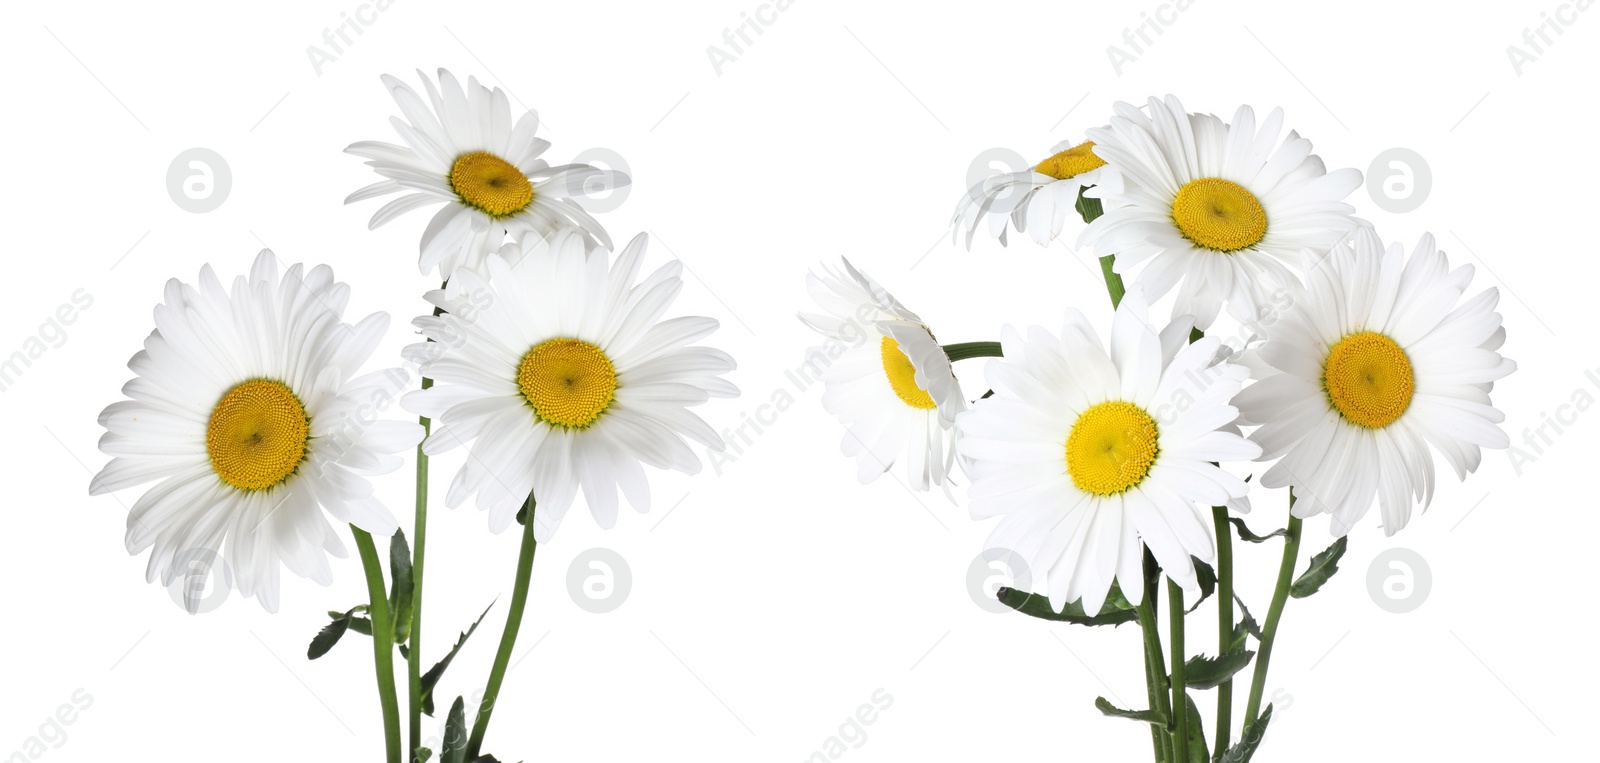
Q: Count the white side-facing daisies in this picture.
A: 2